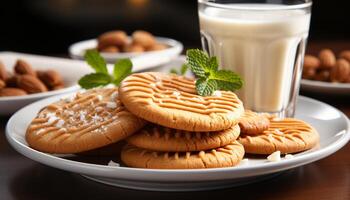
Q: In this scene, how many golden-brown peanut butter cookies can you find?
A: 6